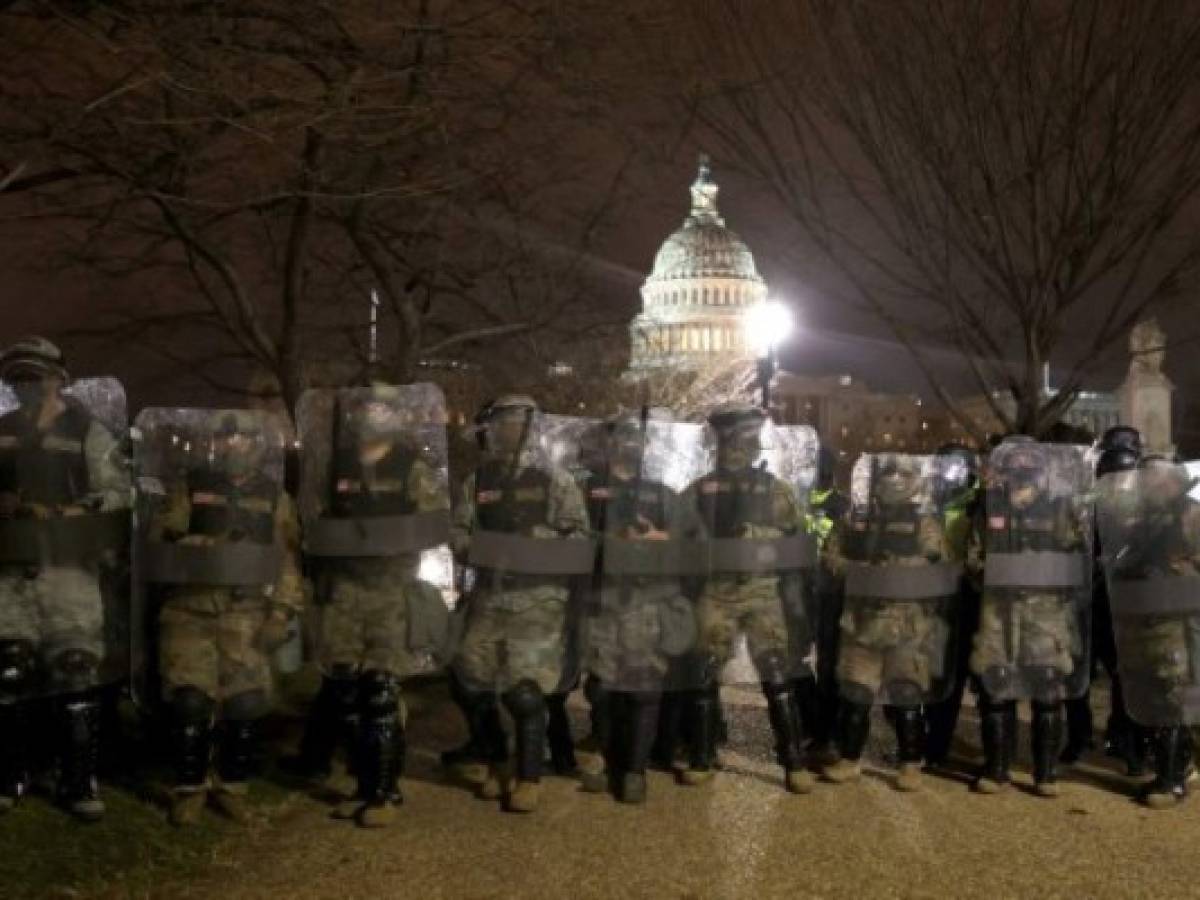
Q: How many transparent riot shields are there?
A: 9